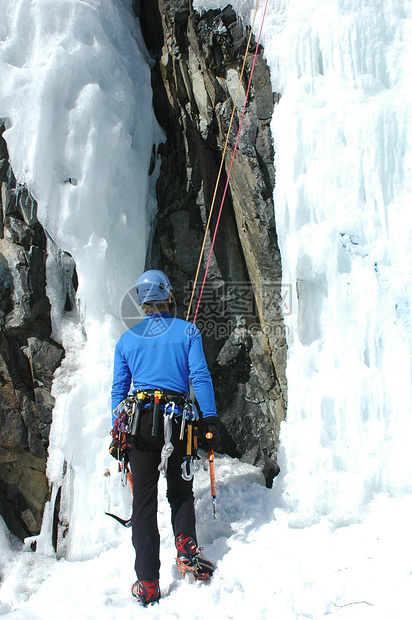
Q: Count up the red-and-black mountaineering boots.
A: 2